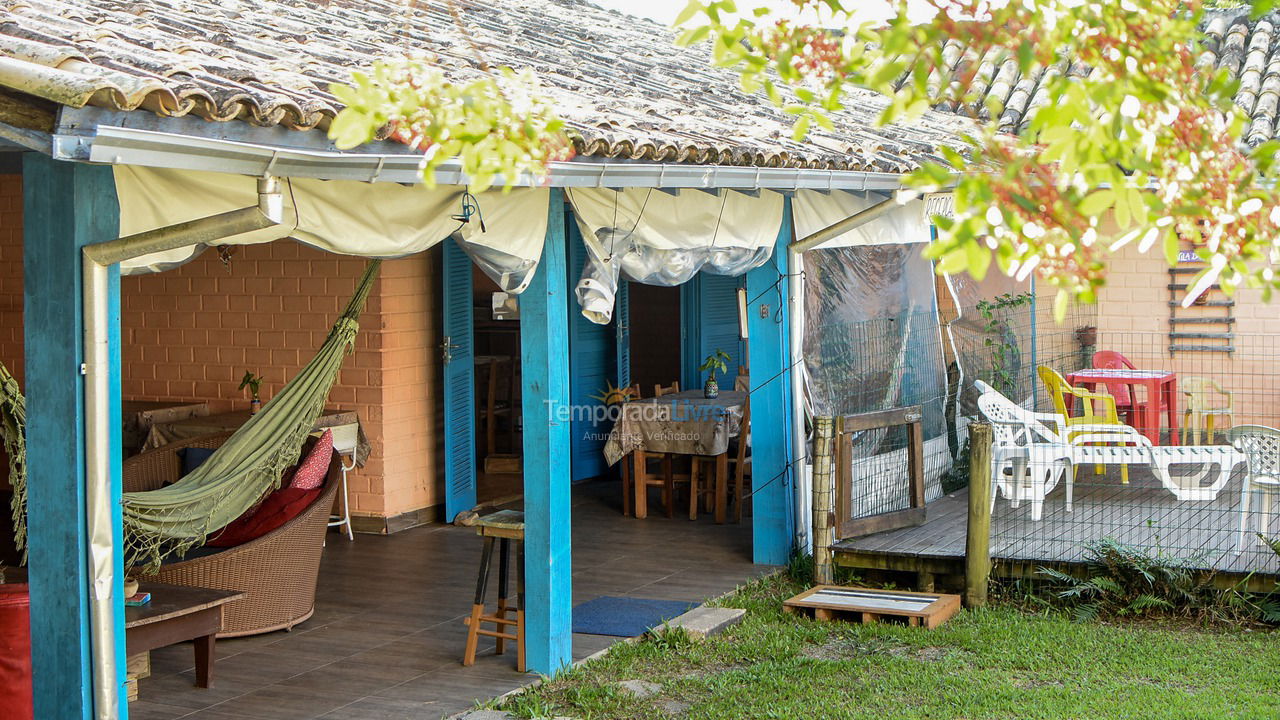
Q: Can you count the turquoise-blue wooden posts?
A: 3